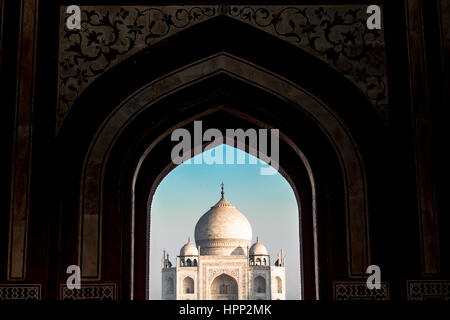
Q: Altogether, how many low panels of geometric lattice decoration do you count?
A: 4